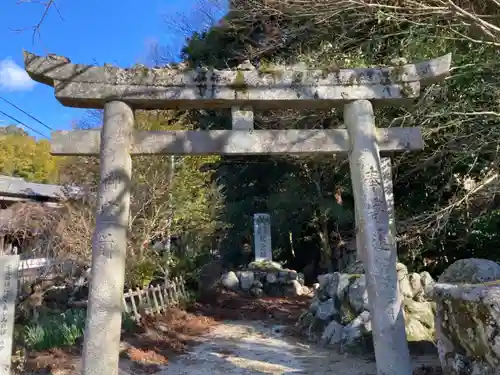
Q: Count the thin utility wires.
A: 2